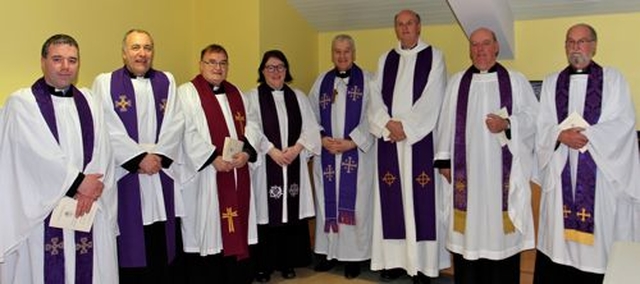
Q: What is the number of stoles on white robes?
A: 8